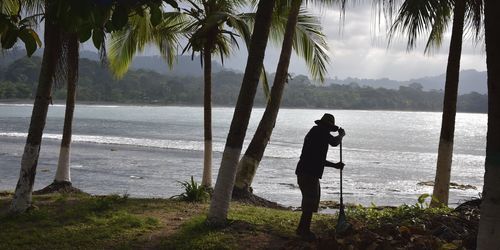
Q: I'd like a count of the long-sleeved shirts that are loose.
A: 1